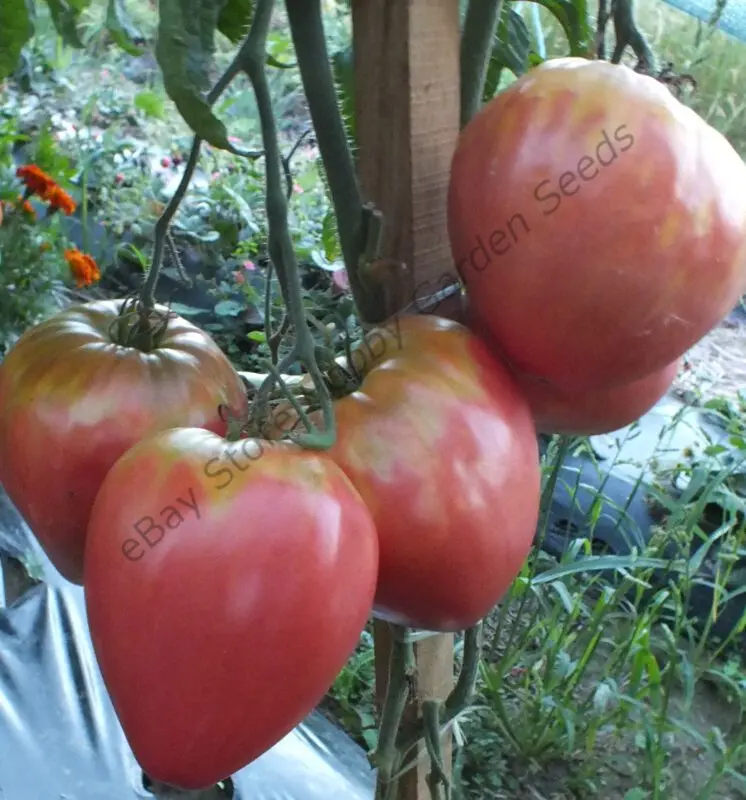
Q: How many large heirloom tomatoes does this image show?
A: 5